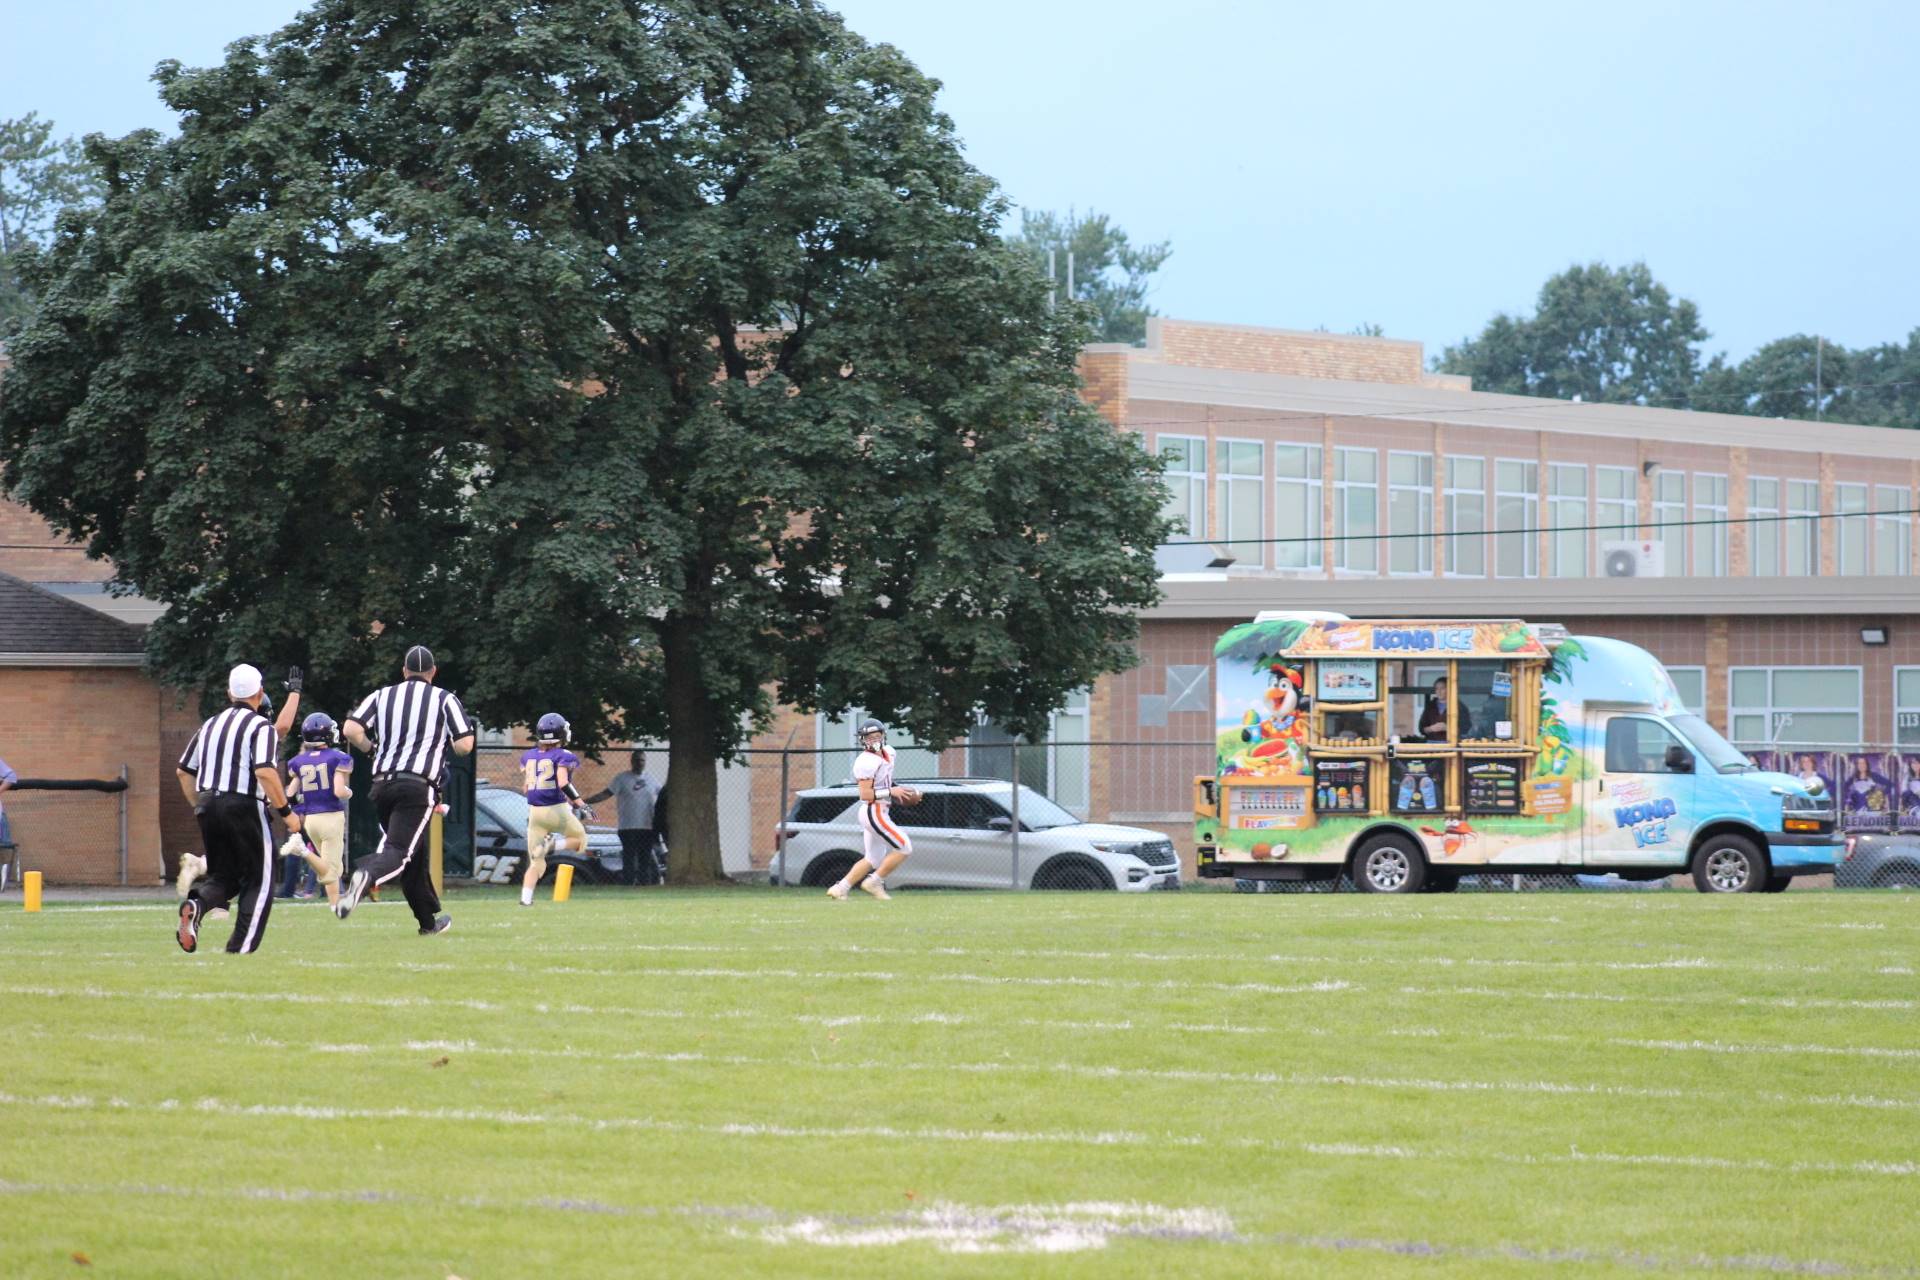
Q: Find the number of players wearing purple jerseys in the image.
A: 2